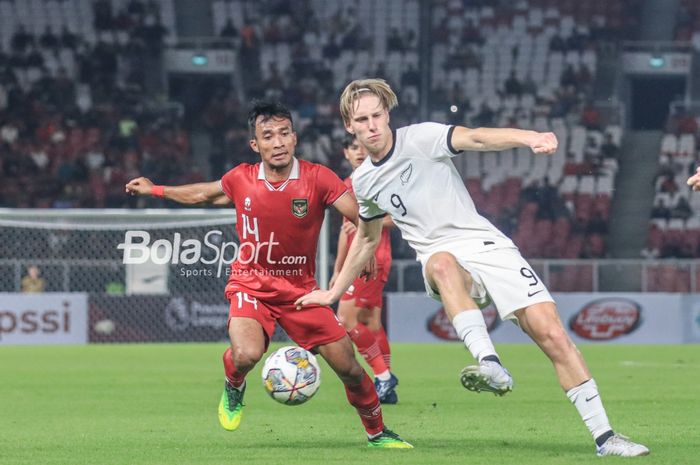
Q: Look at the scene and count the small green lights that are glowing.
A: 2